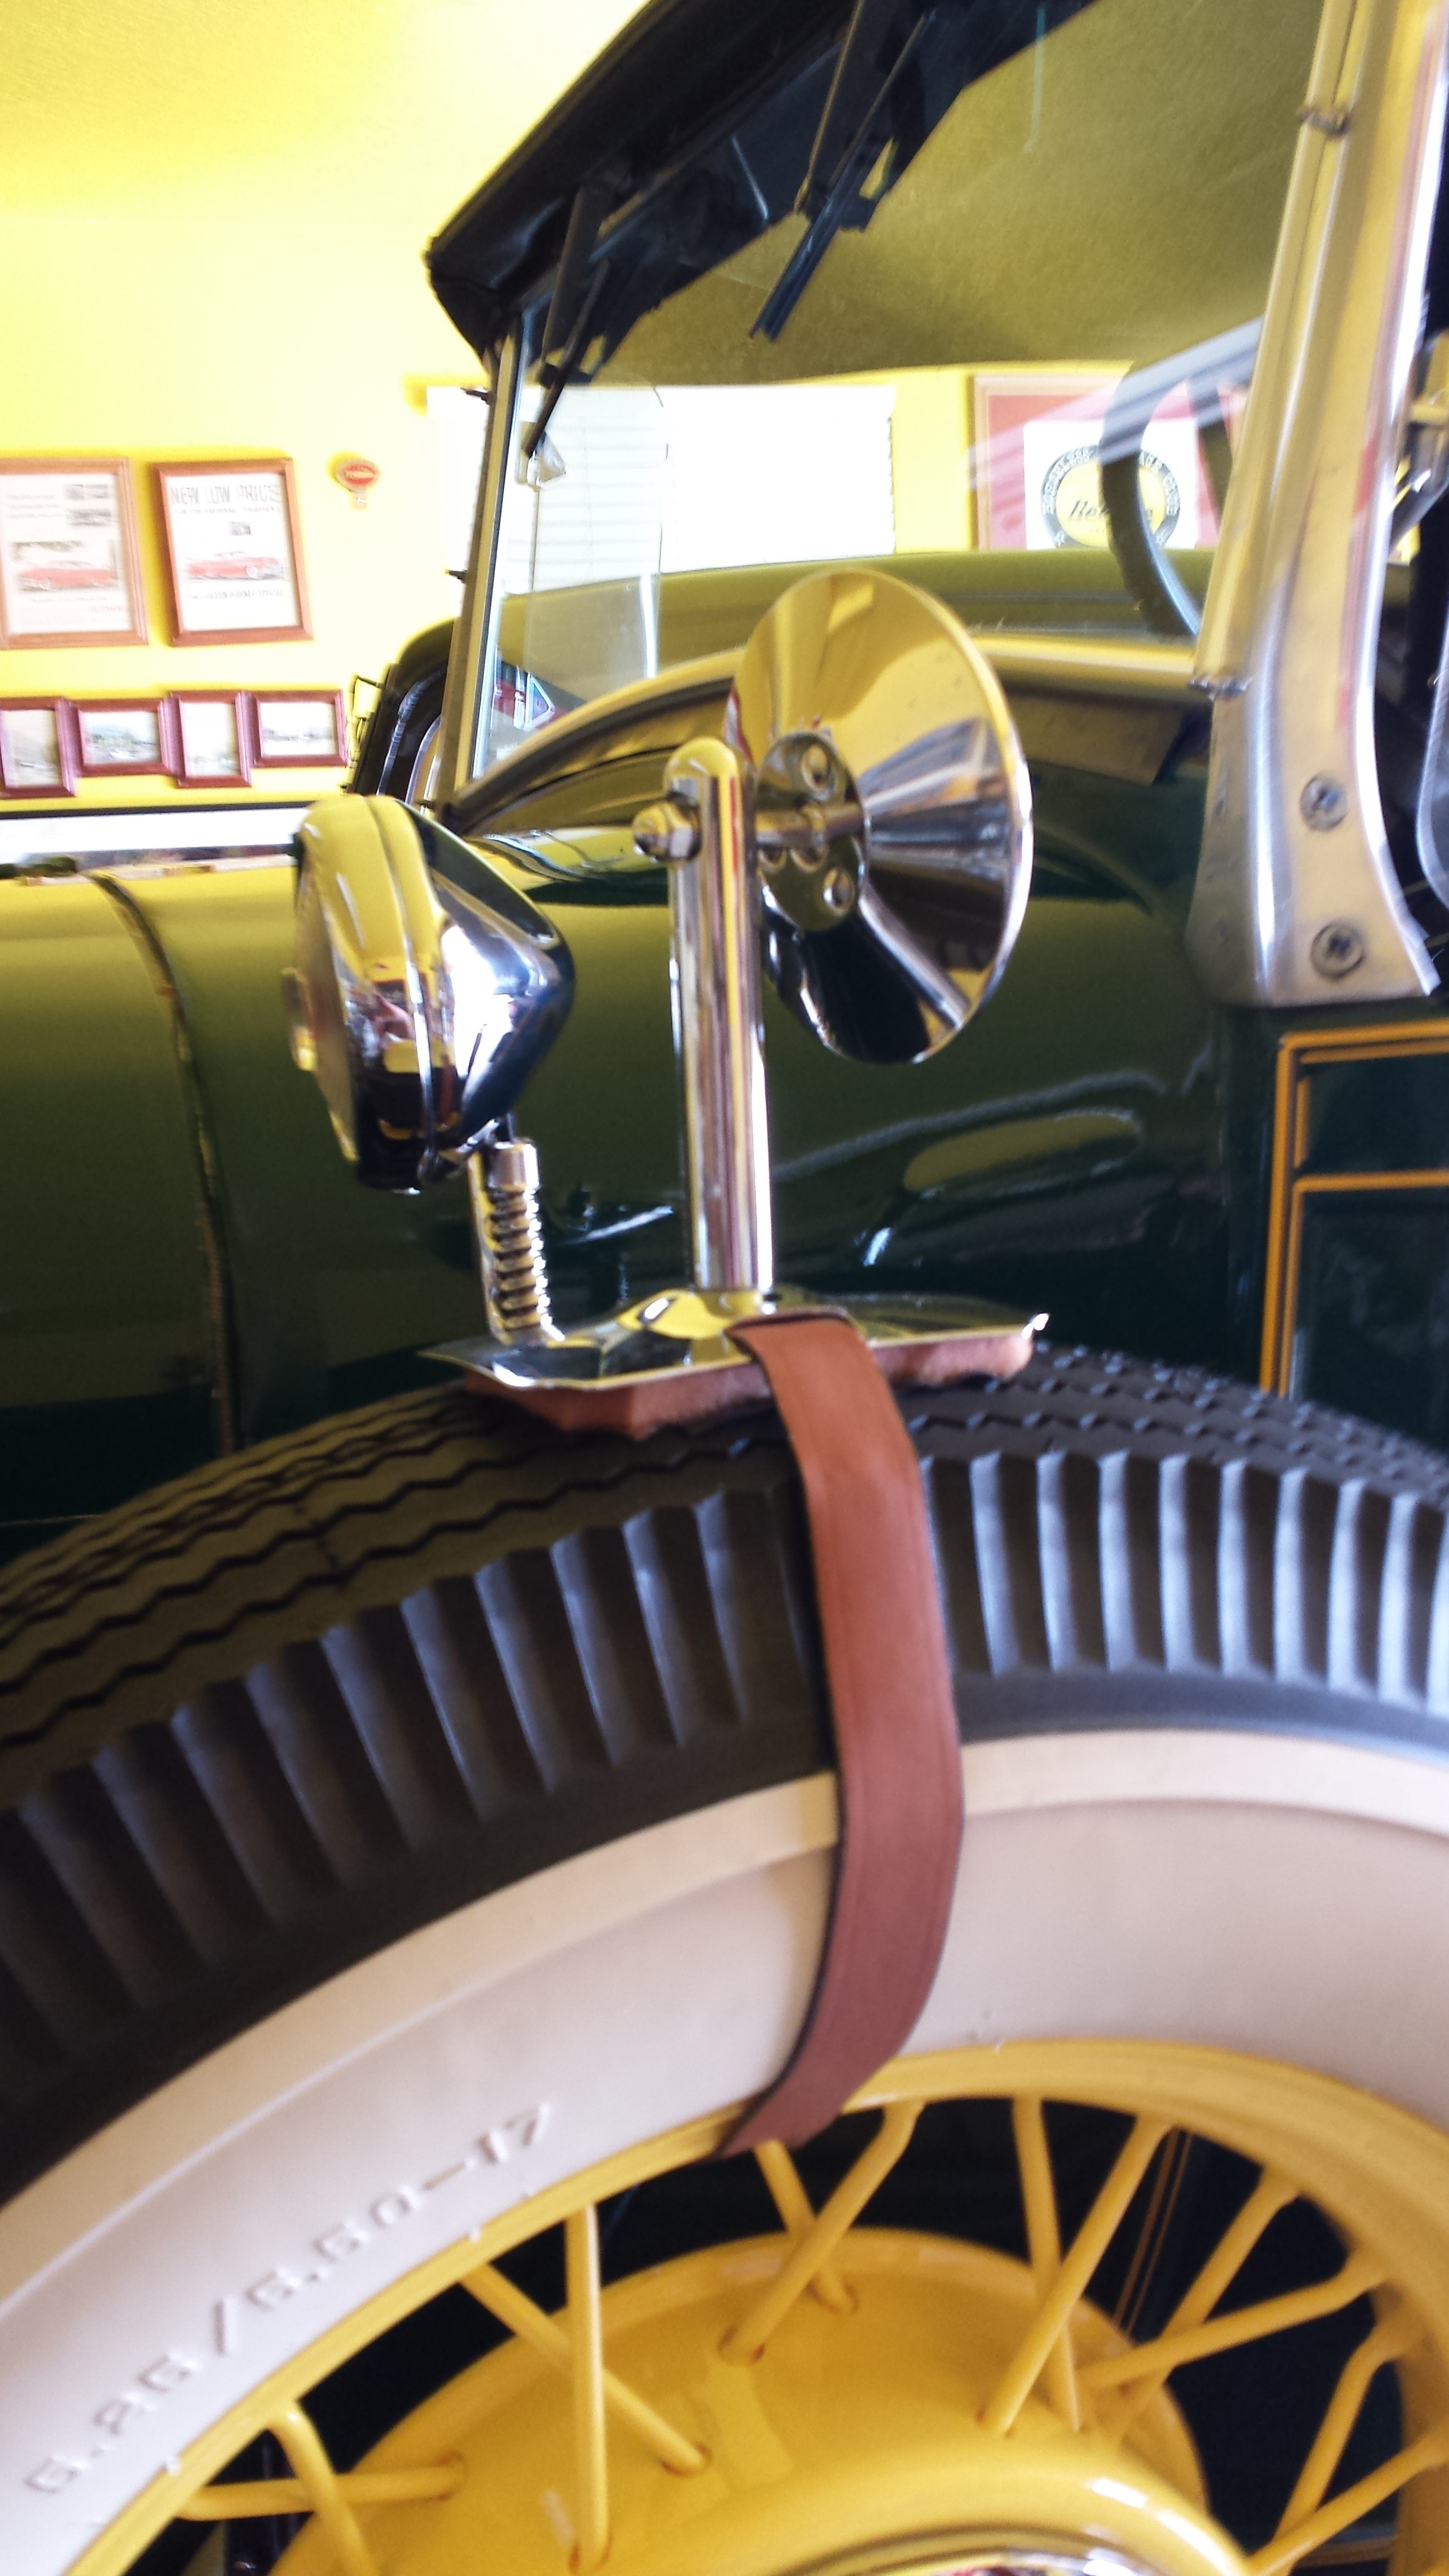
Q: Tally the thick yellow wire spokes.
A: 12